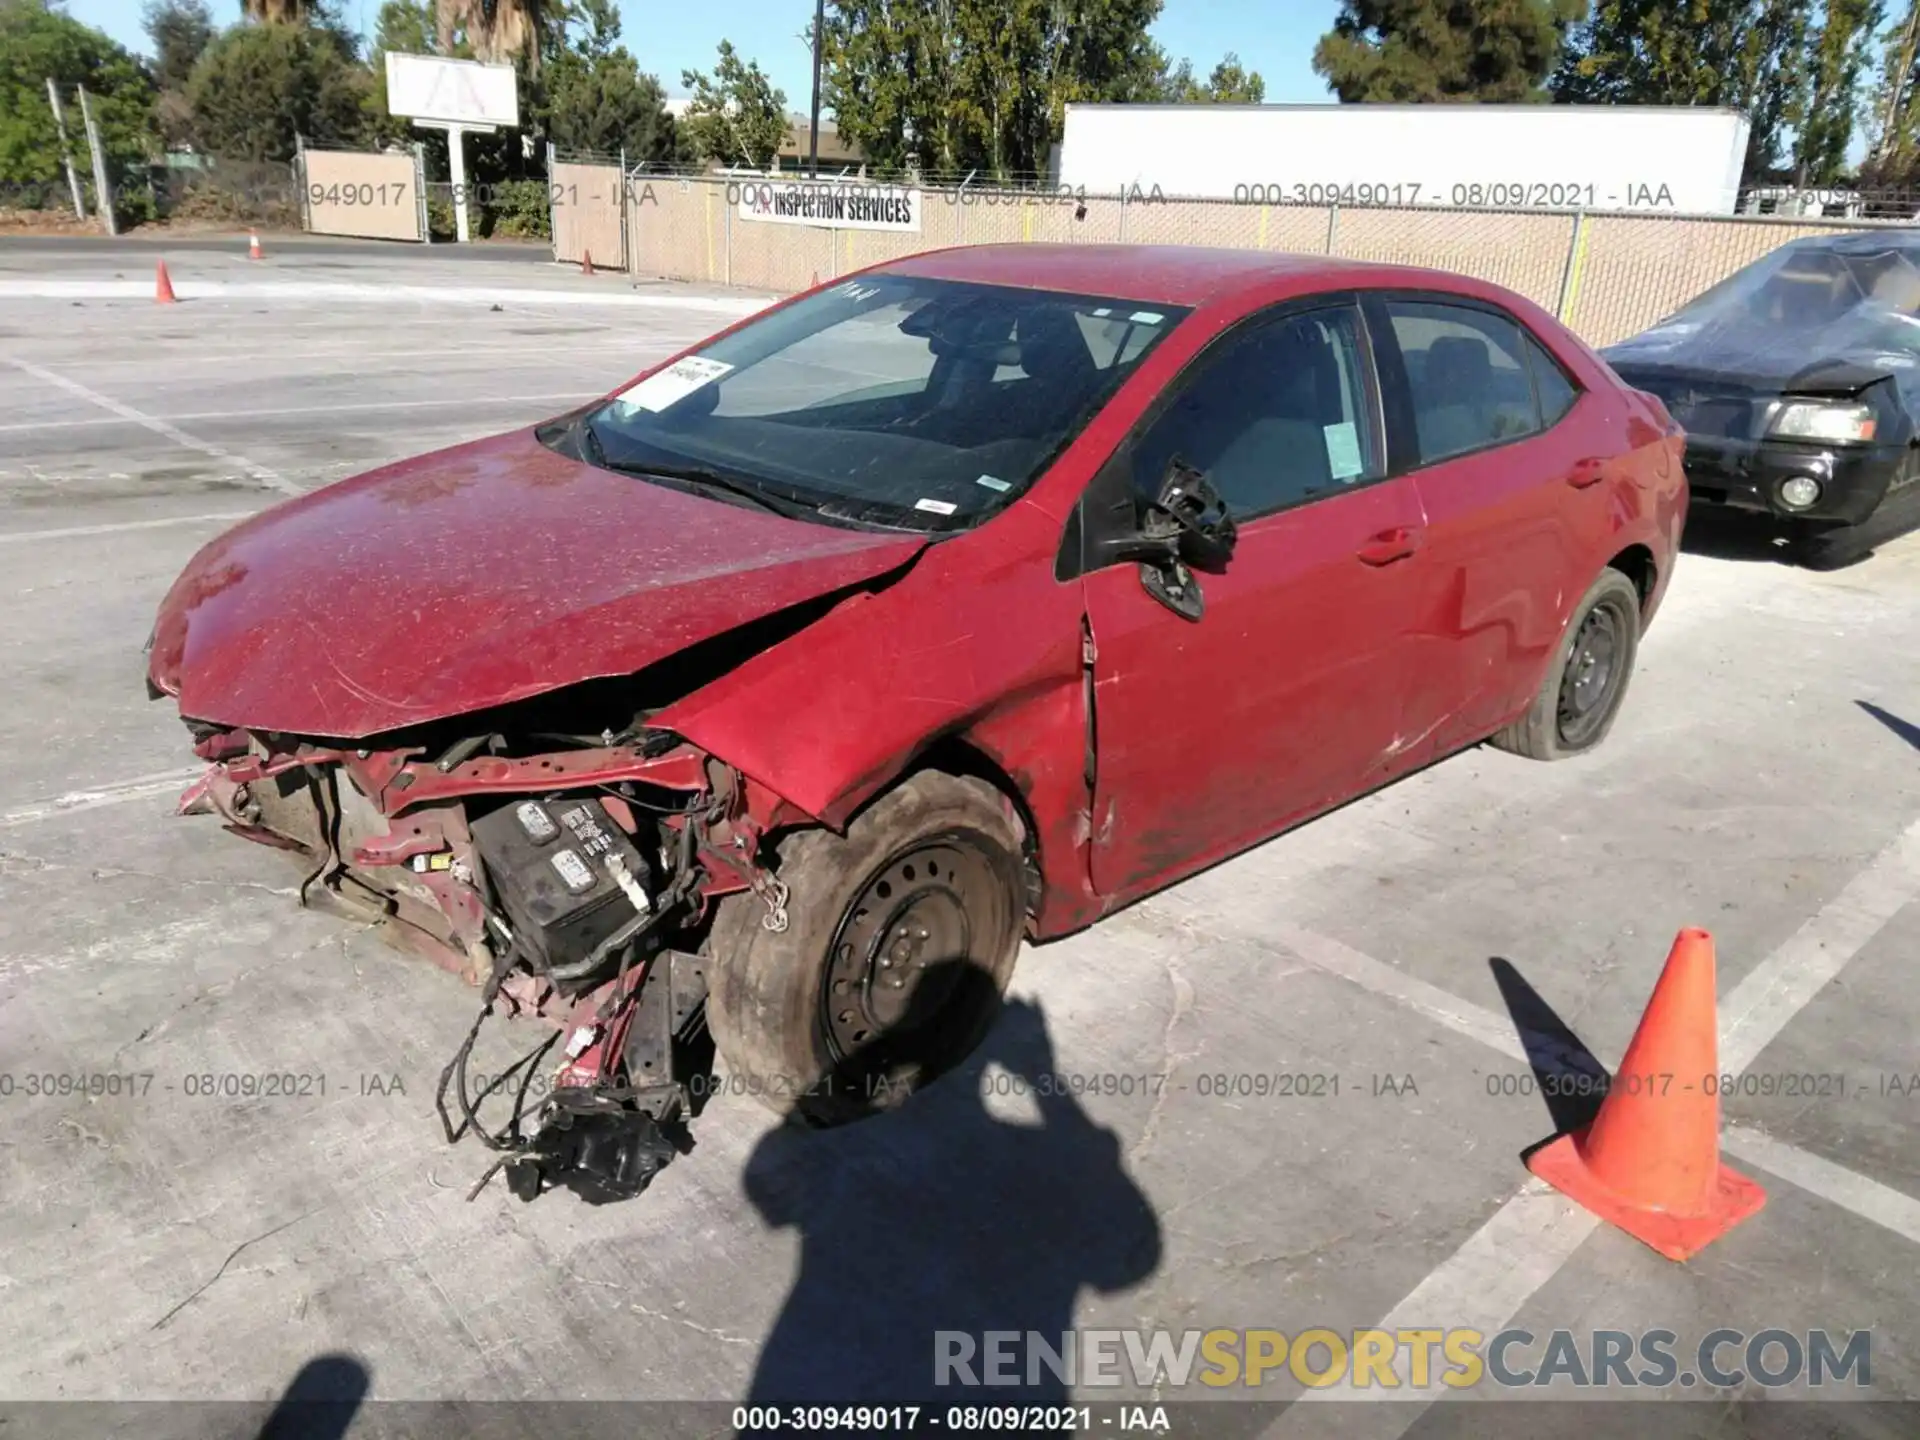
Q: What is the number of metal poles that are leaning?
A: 2